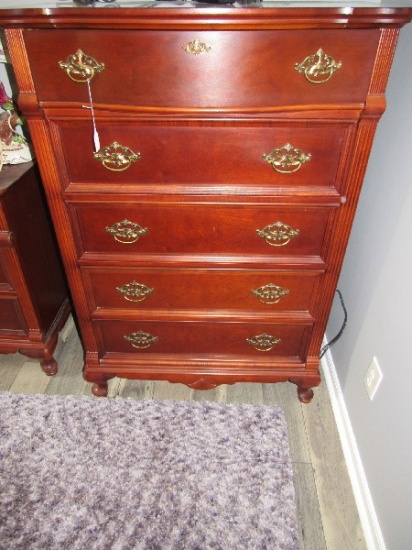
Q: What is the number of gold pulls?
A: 10